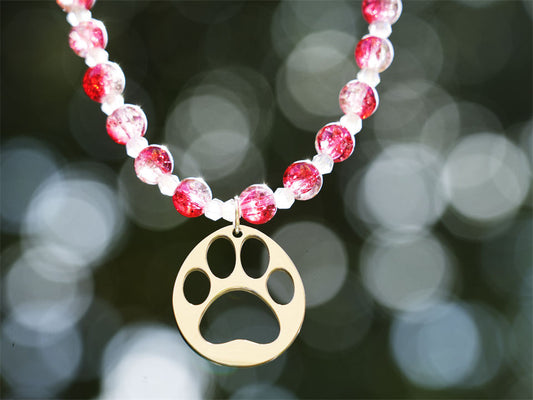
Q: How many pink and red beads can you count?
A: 12